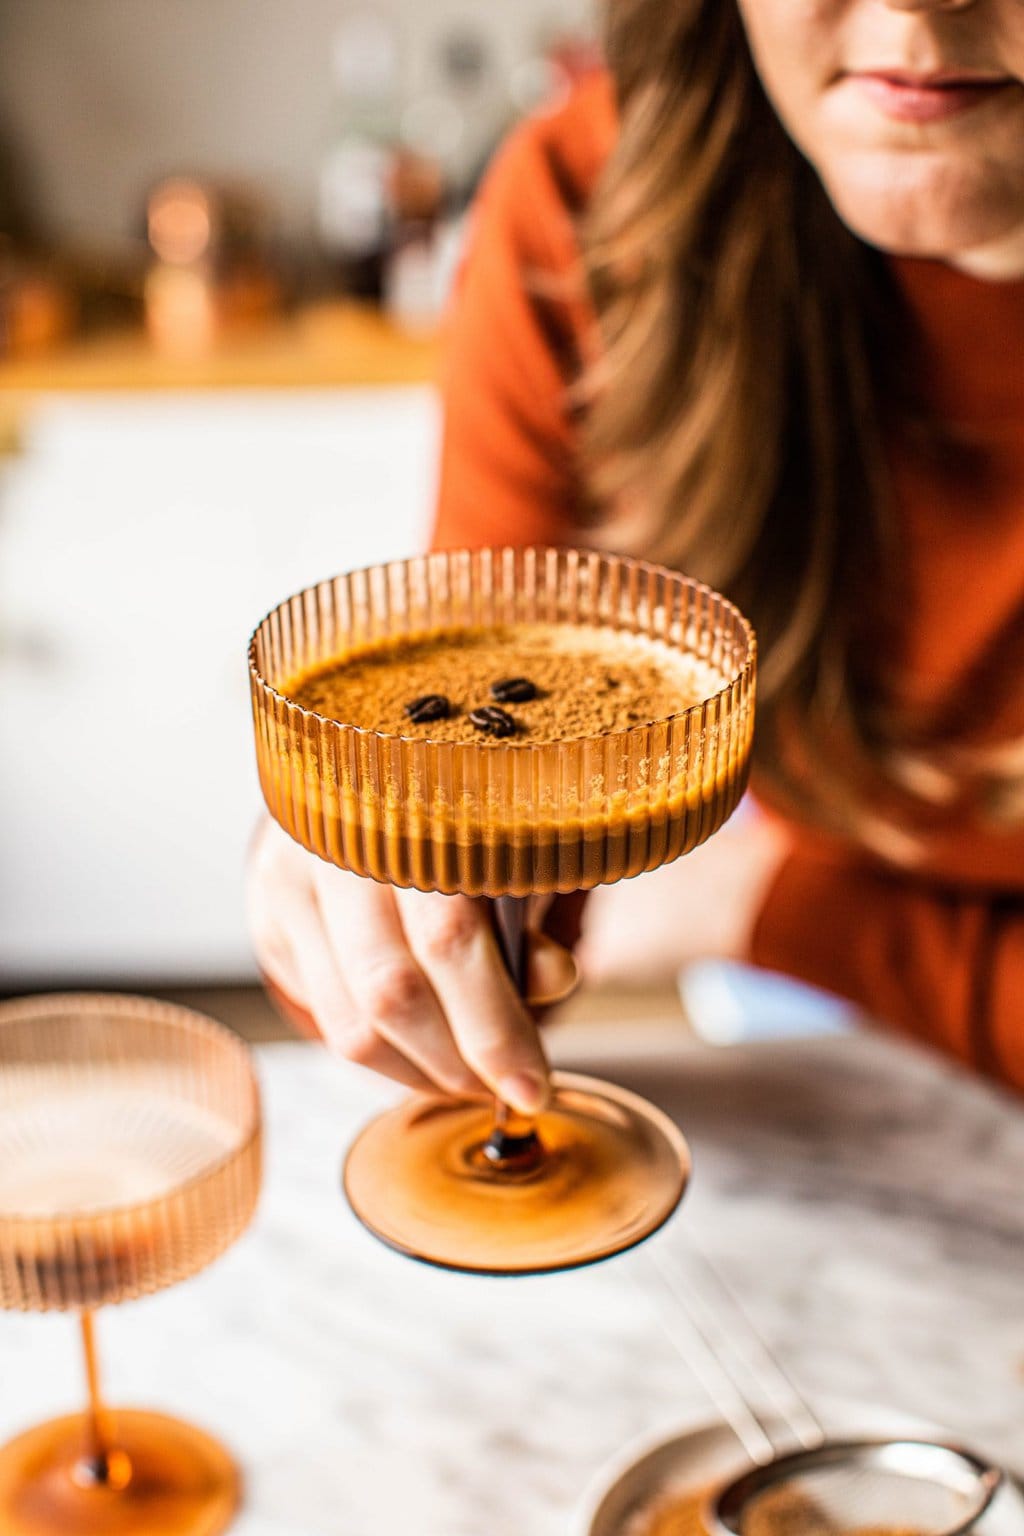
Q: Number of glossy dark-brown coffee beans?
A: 3